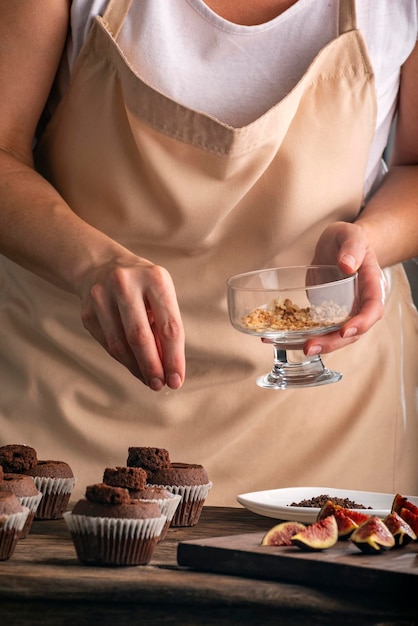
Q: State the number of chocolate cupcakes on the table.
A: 6